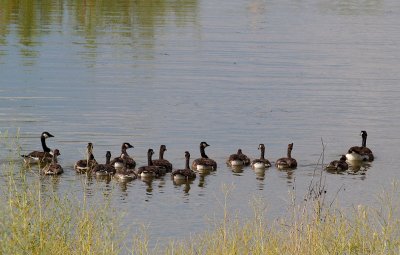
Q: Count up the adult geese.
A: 2